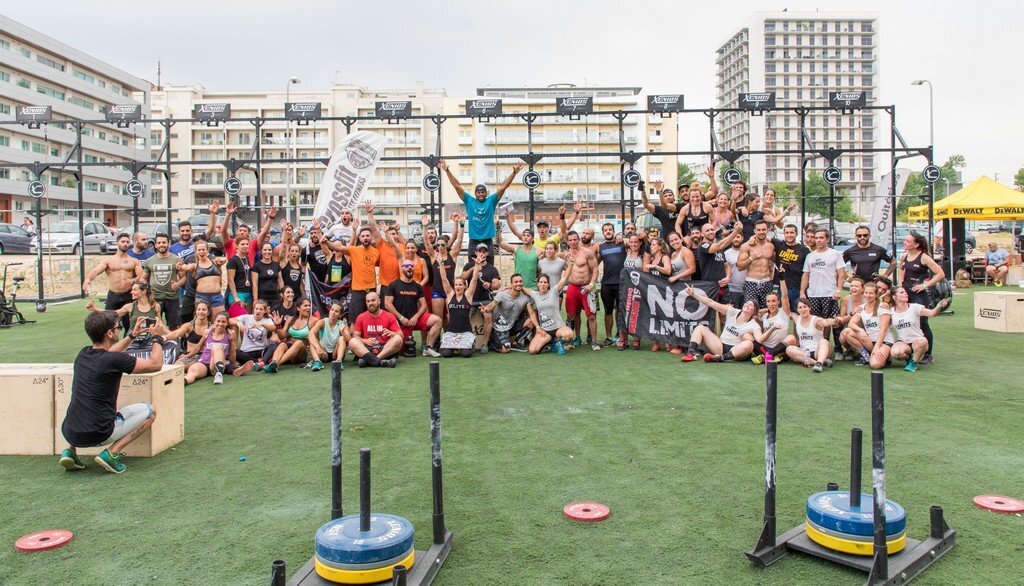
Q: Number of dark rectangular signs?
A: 10